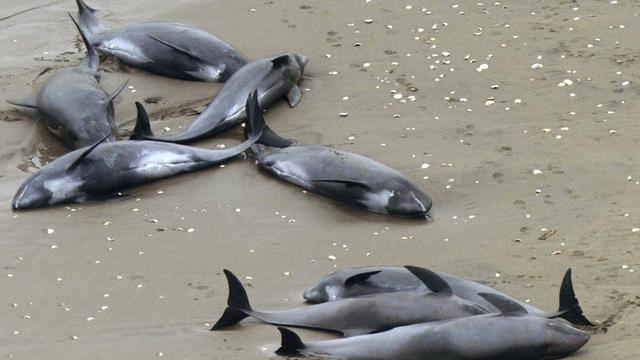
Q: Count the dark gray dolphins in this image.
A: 8